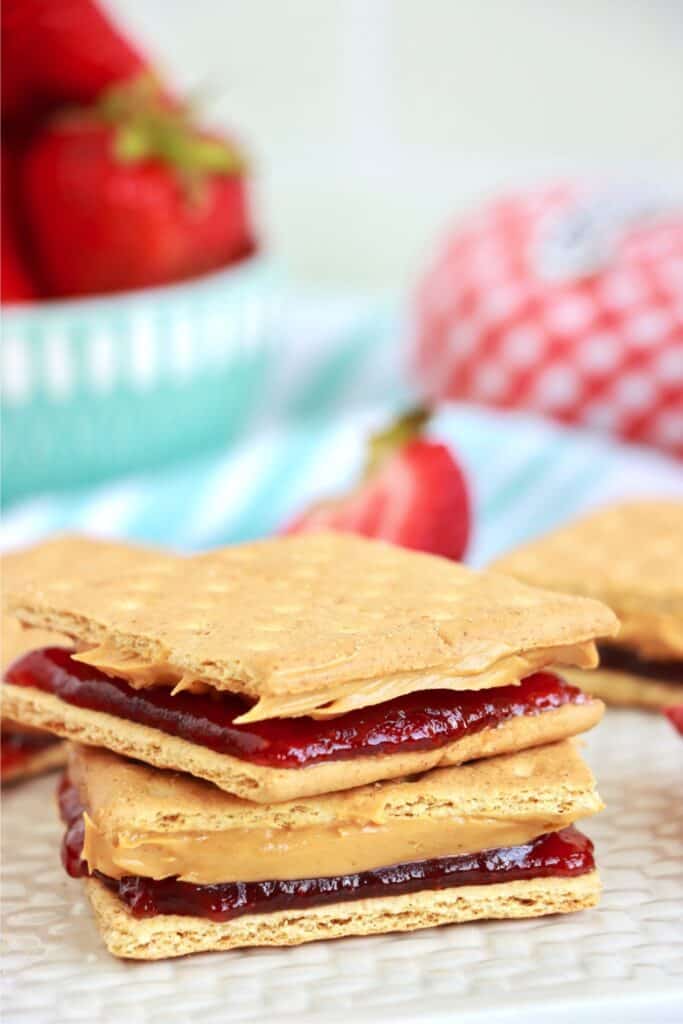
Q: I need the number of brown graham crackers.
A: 8